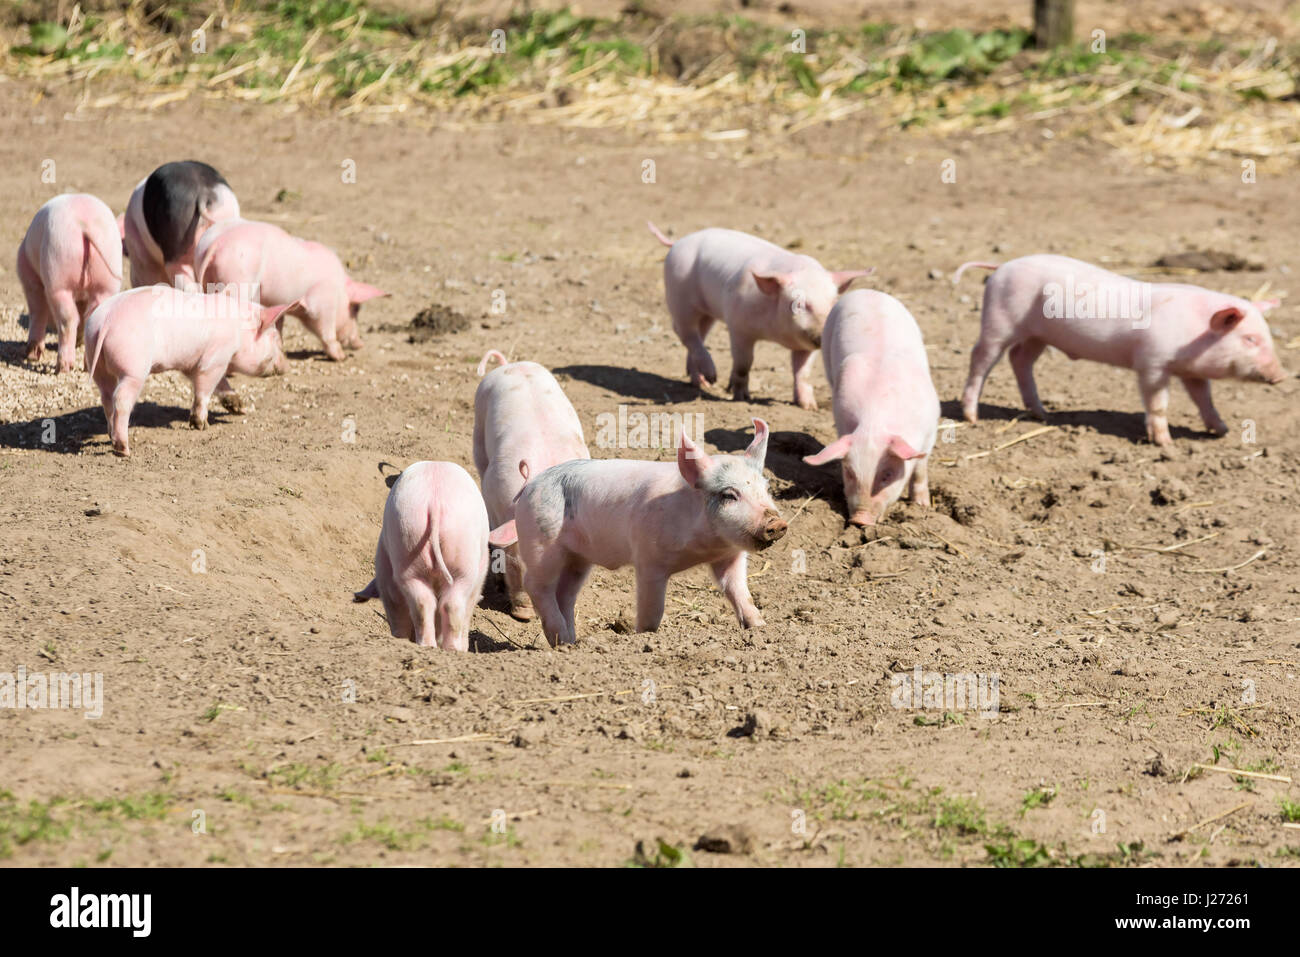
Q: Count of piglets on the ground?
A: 10